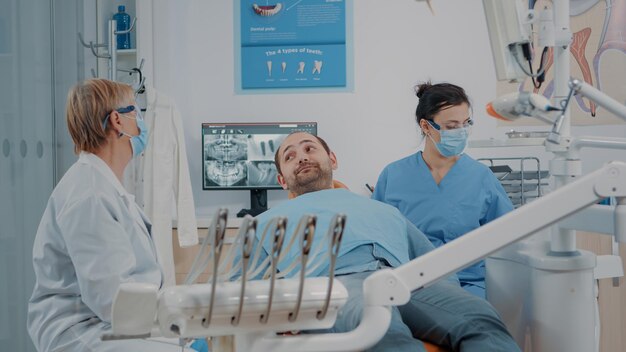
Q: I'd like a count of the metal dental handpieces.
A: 5